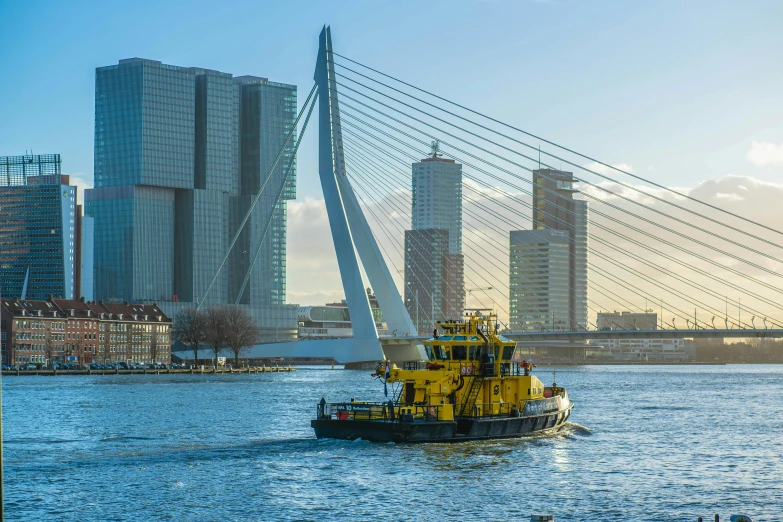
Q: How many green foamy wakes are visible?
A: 0